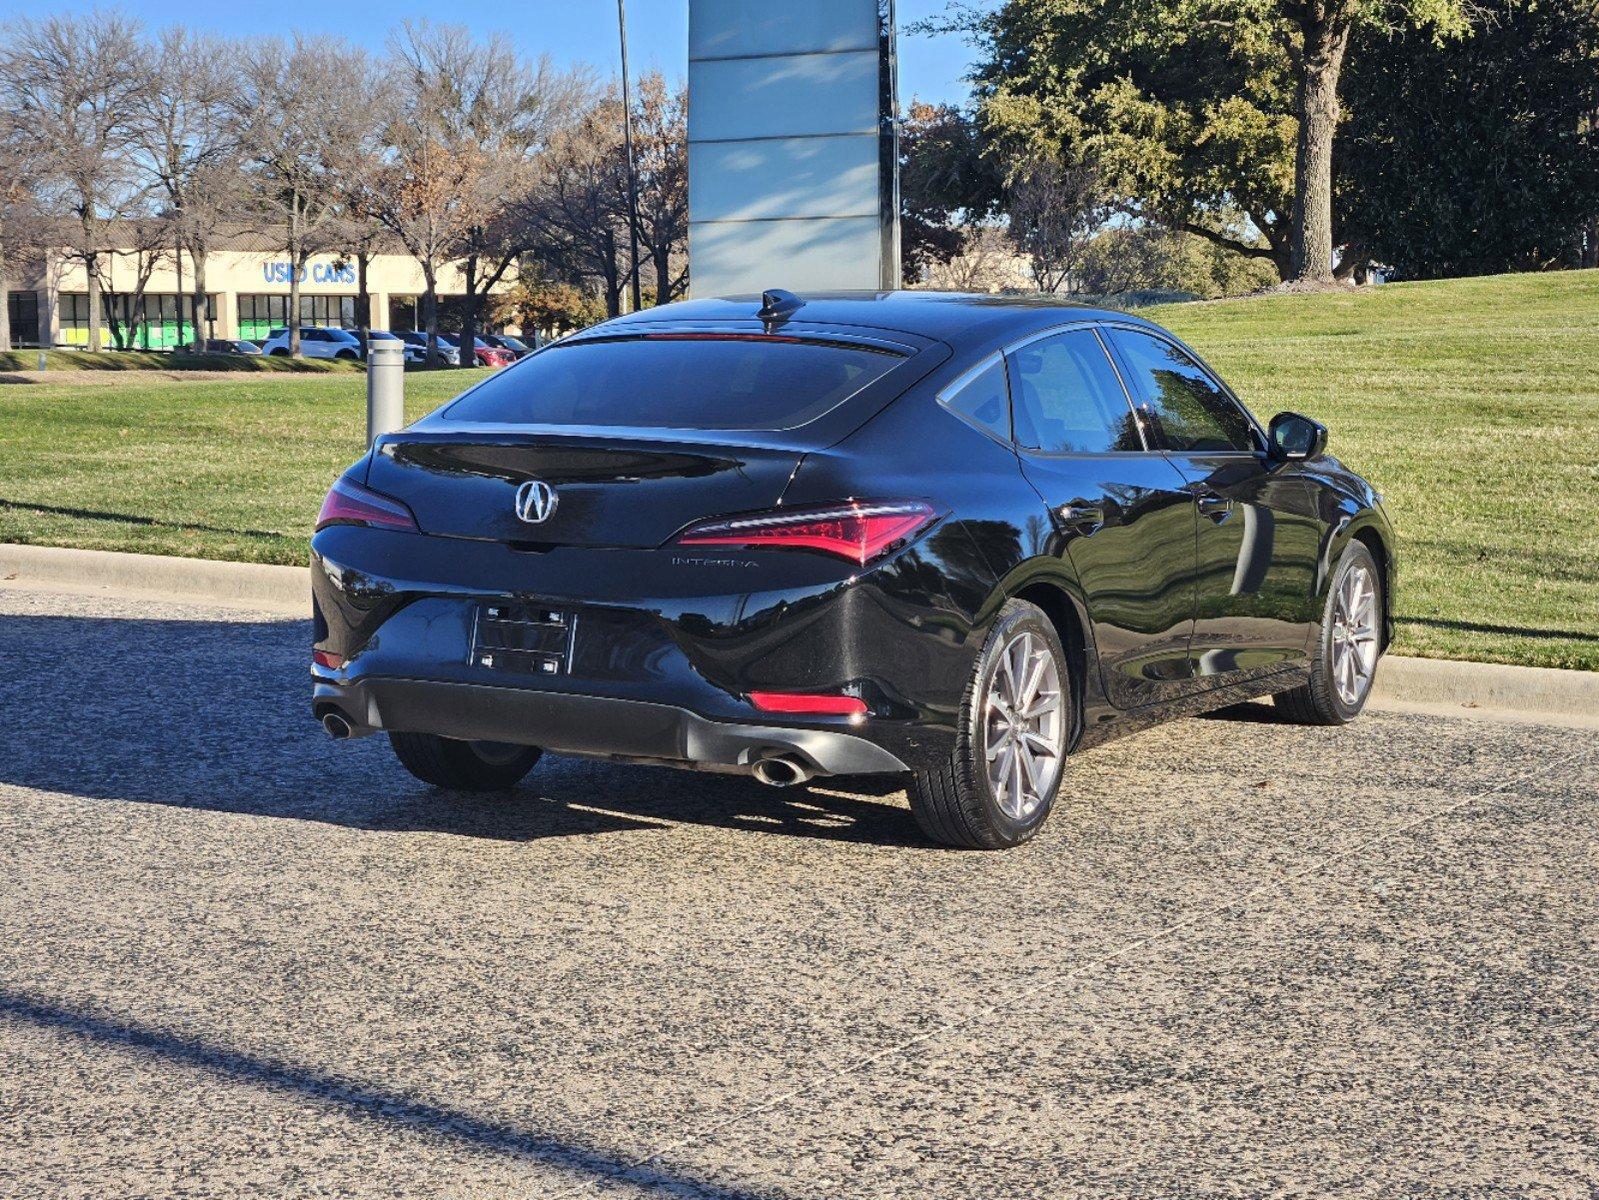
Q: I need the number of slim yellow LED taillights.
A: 0